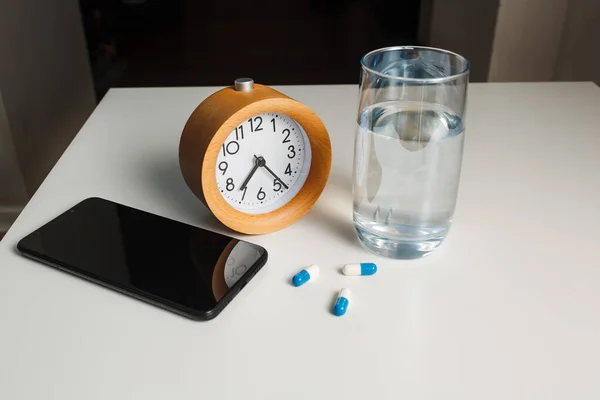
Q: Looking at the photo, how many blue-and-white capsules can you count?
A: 3